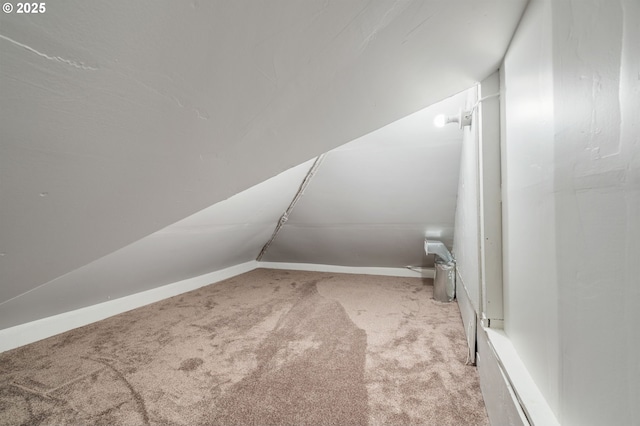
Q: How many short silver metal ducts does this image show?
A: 1